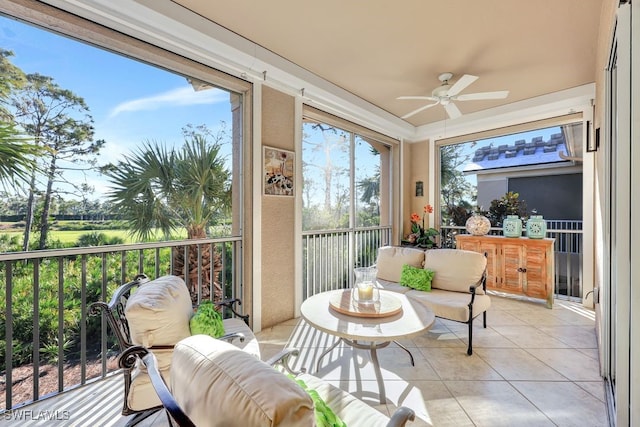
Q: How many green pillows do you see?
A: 3